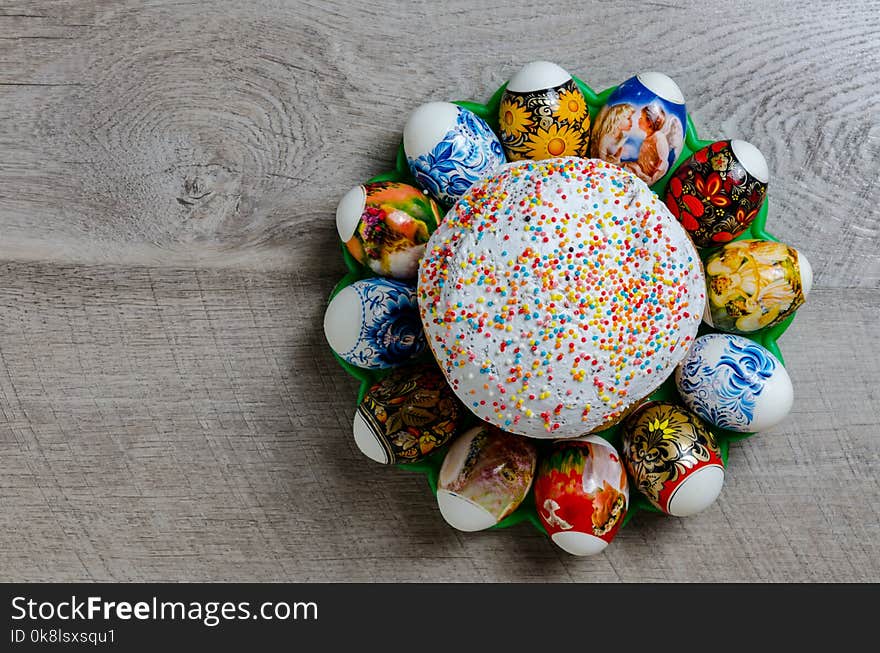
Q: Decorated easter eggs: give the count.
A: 12